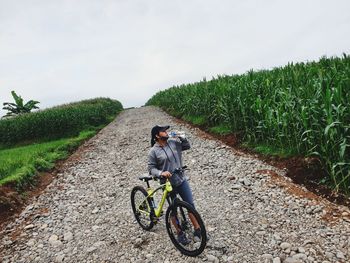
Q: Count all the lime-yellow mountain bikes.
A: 1